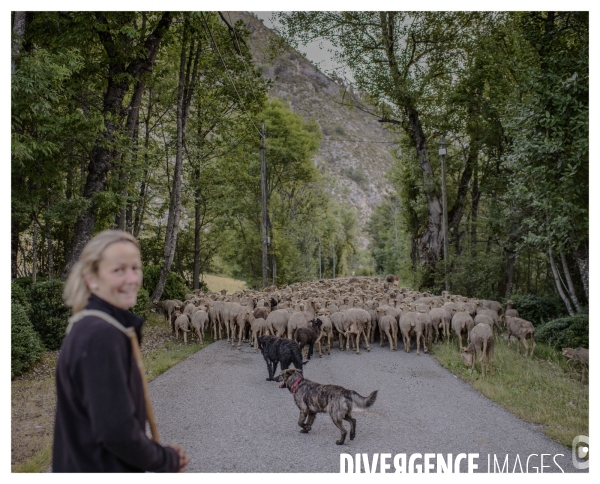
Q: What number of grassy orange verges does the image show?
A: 0